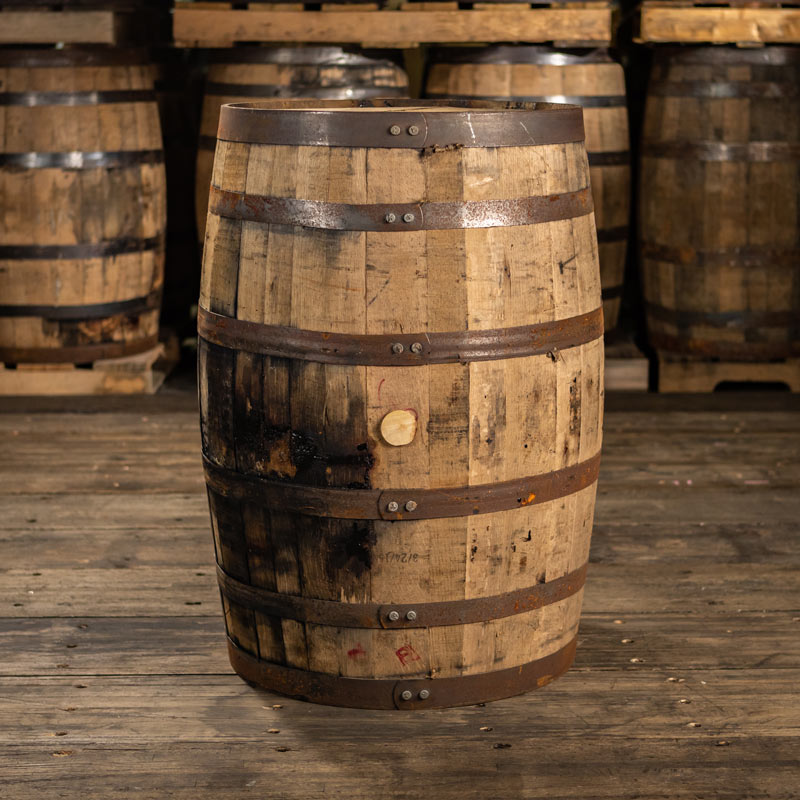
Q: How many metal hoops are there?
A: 6